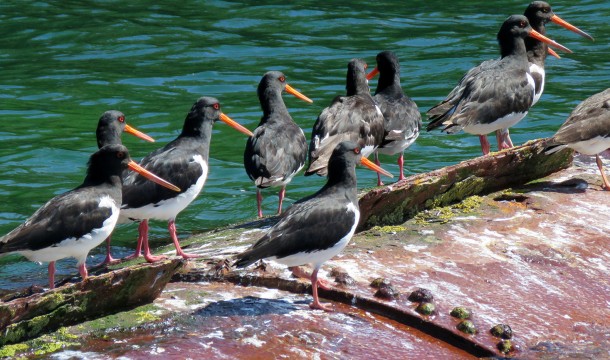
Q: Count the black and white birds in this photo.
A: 10